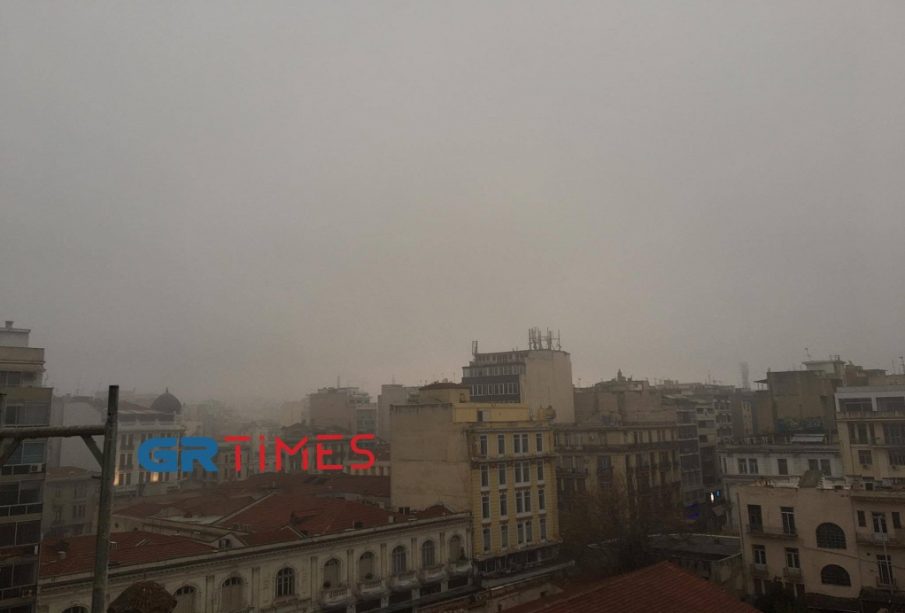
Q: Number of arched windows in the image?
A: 11